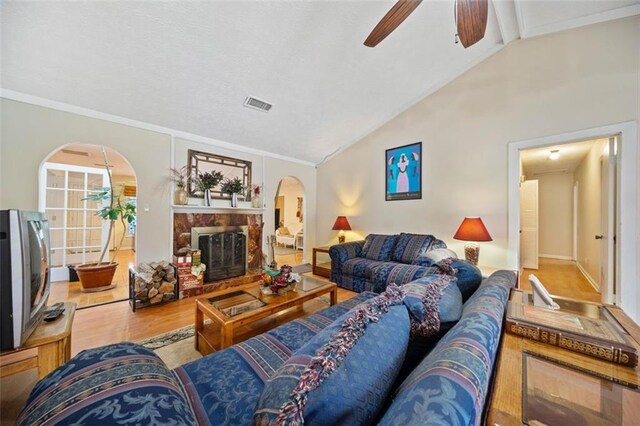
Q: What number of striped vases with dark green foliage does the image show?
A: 2